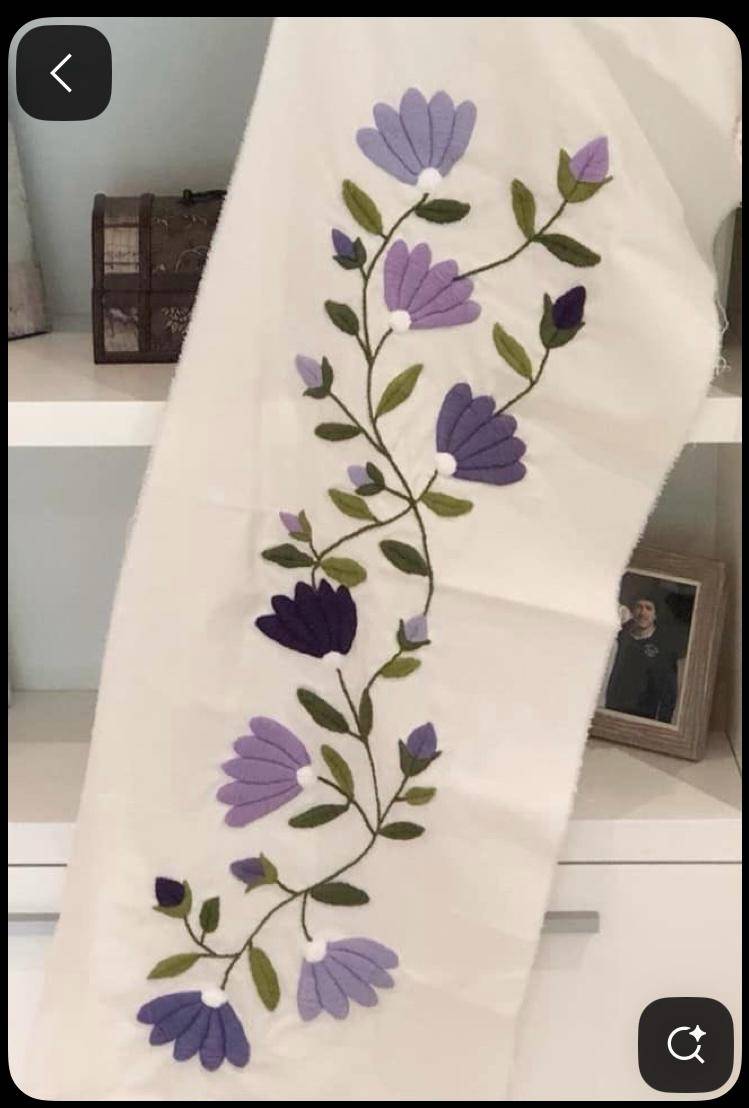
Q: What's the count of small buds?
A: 10